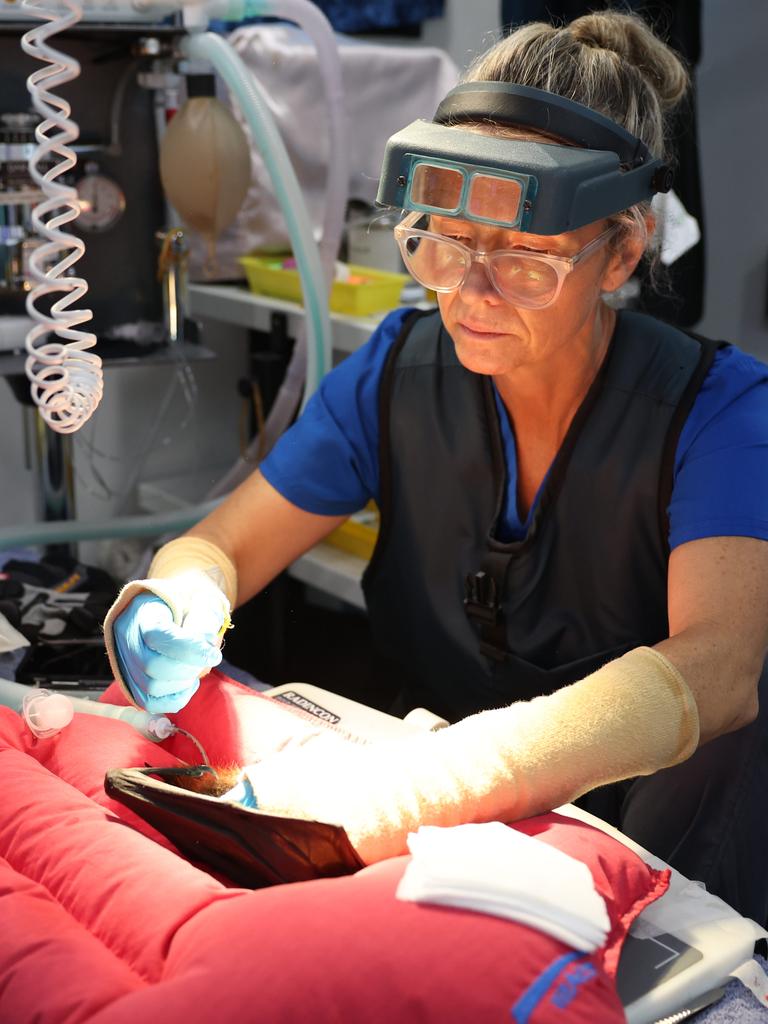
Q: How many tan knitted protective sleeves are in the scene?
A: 2